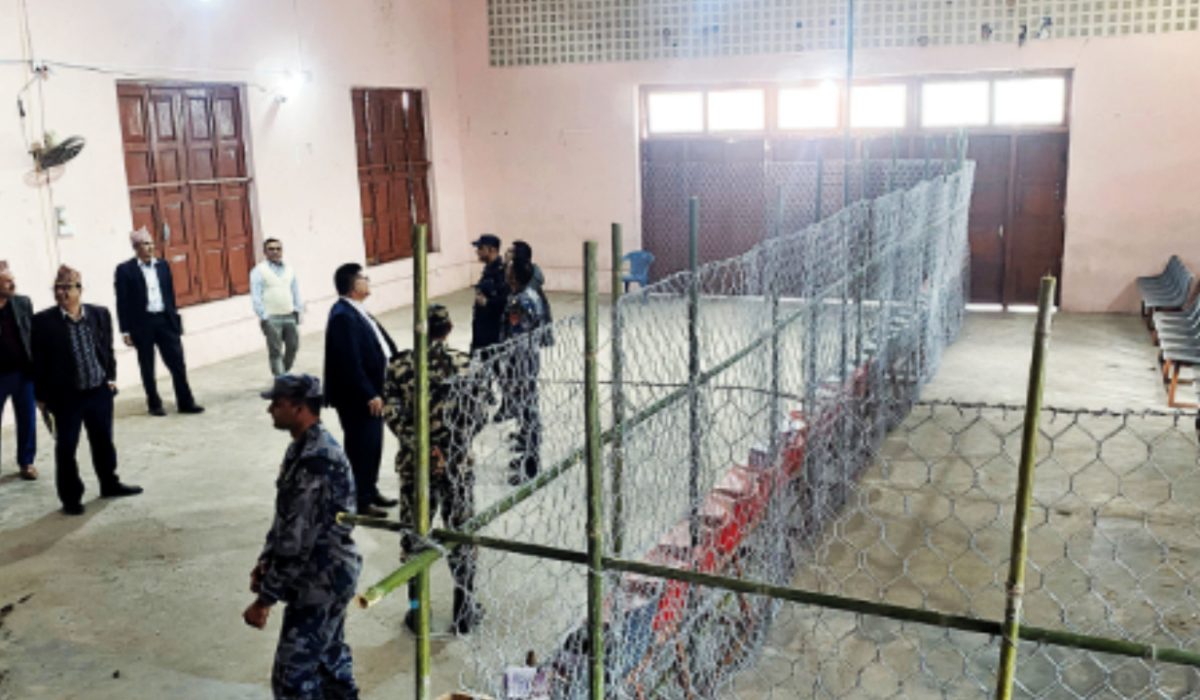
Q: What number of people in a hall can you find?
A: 10